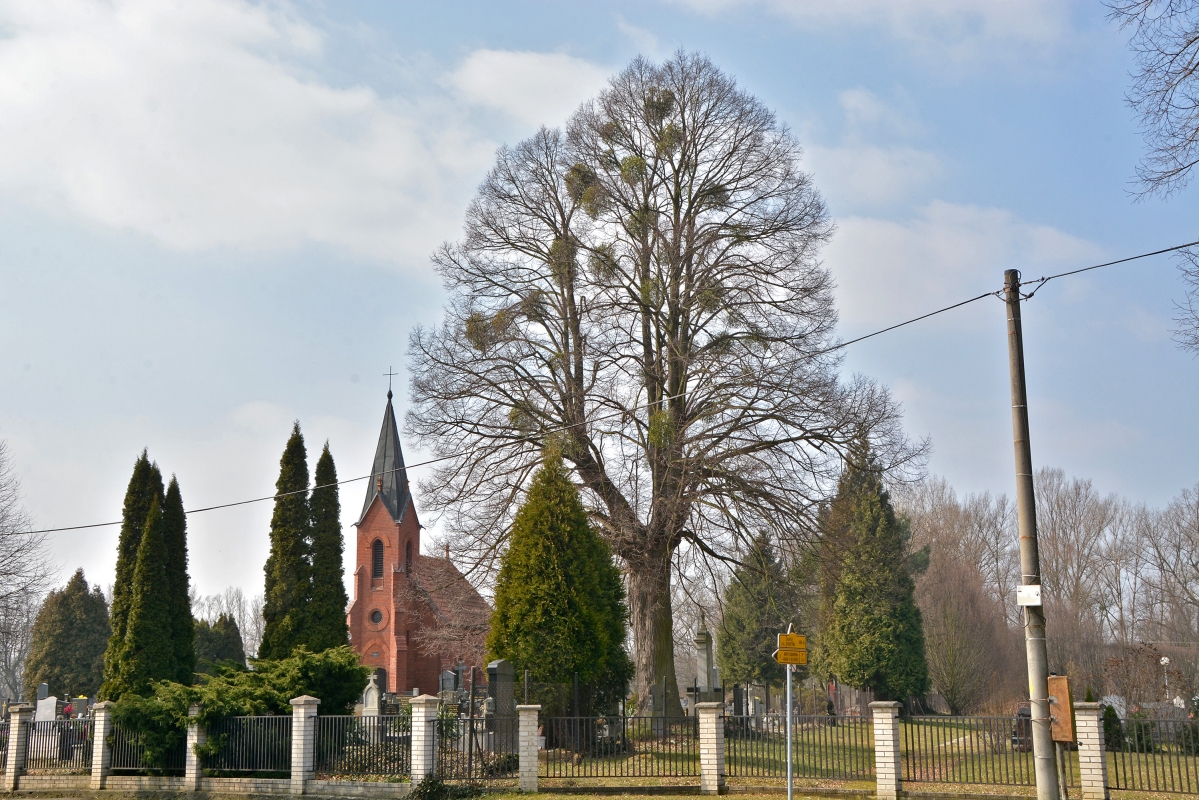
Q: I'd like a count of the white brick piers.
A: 9